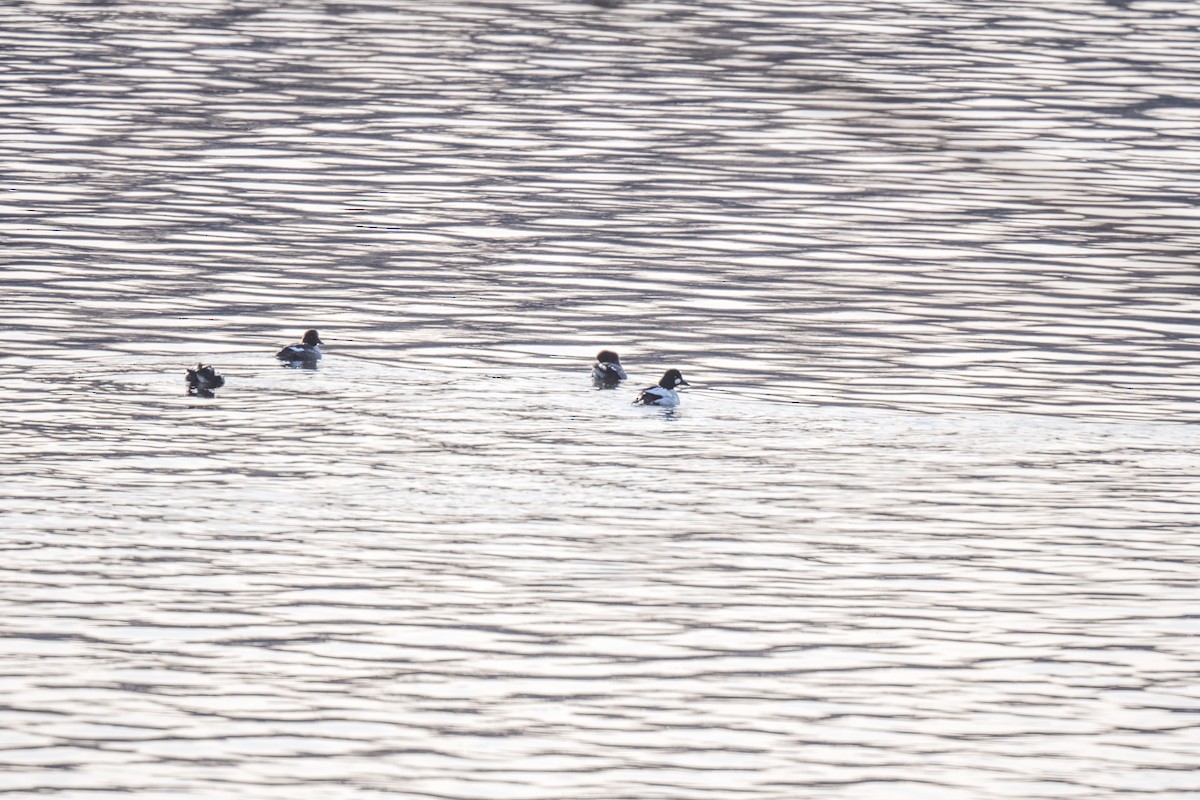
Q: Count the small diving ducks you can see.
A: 4